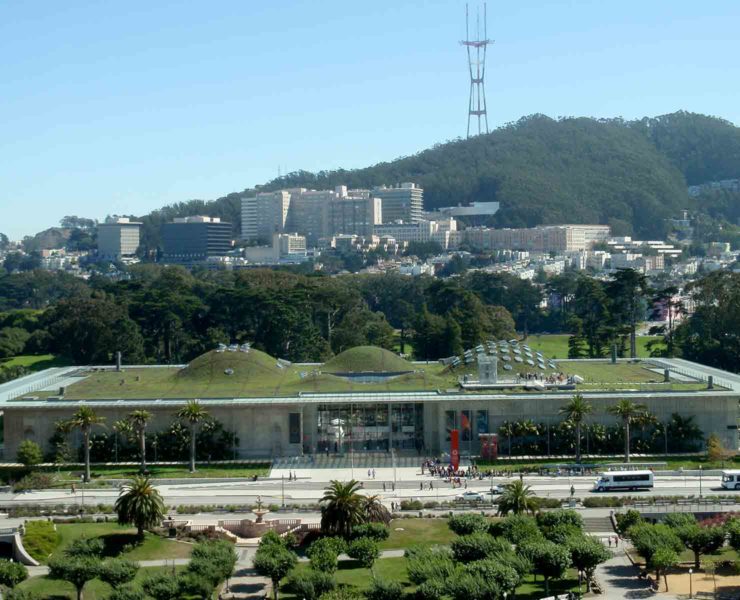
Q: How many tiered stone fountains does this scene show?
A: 1